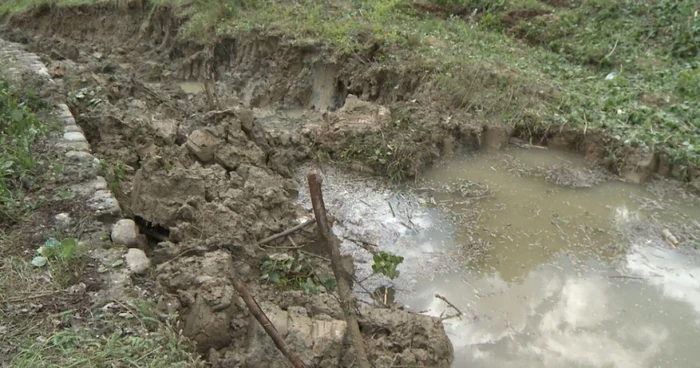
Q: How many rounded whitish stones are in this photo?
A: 2